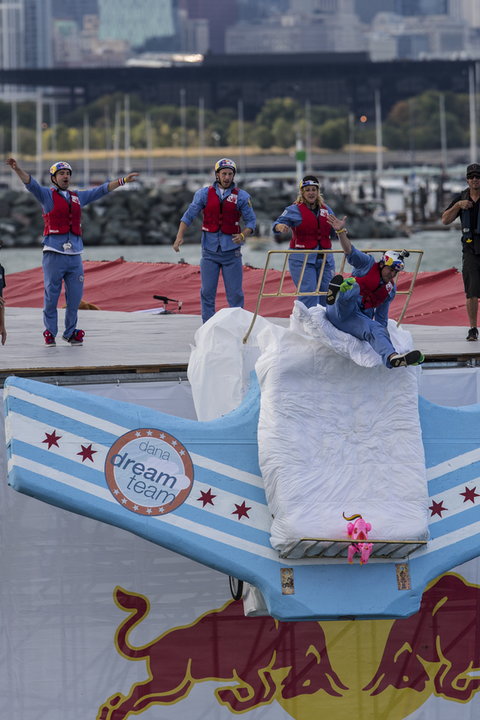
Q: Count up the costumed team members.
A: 4